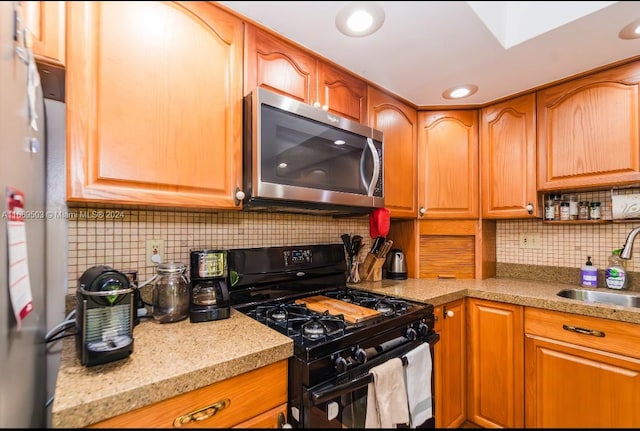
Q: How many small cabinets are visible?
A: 2